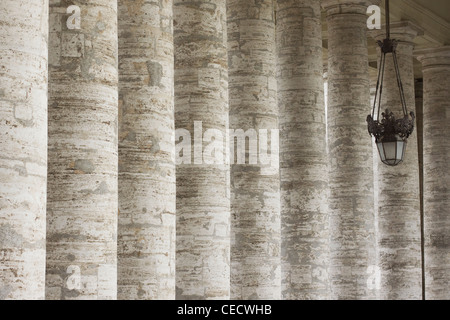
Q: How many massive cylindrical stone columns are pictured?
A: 9